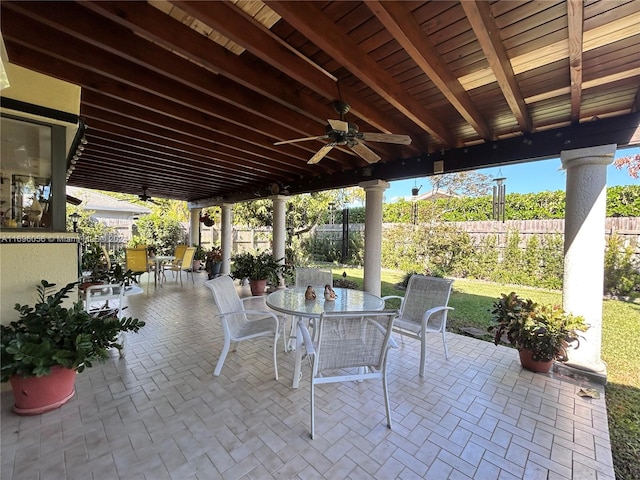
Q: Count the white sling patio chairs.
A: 4